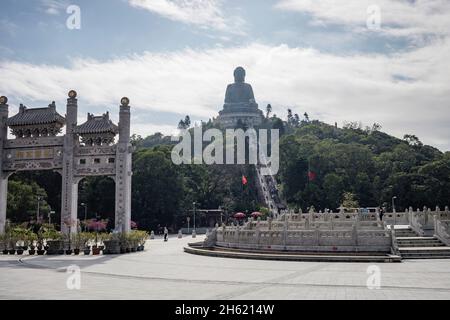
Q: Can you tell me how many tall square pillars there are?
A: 3